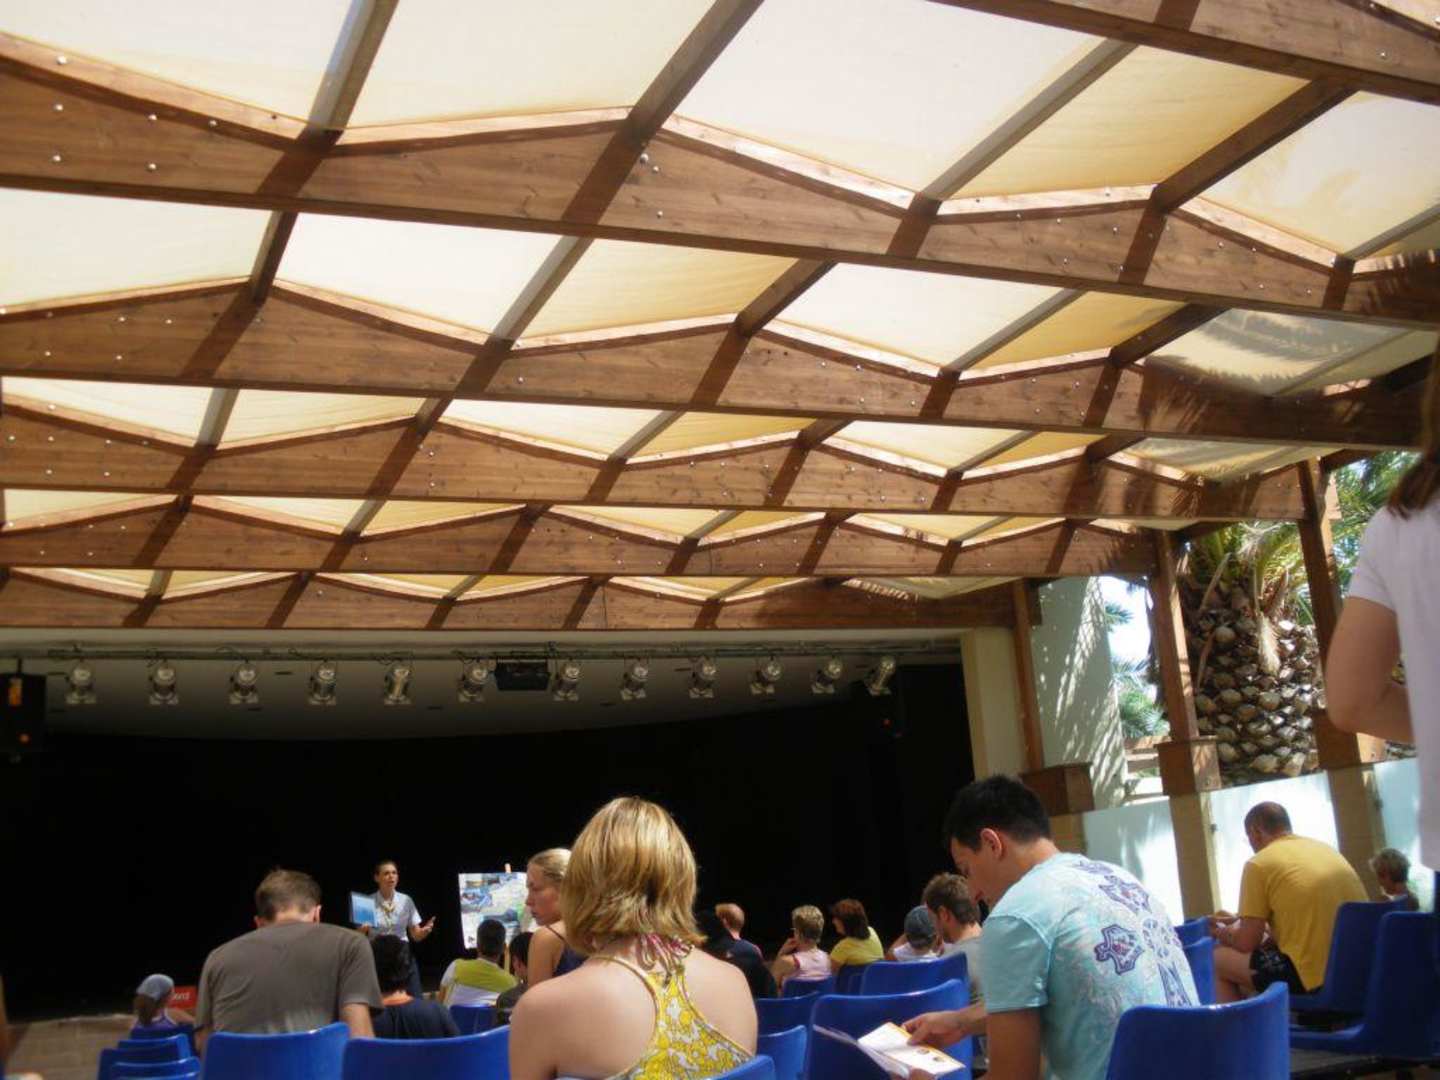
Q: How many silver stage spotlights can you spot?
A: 12